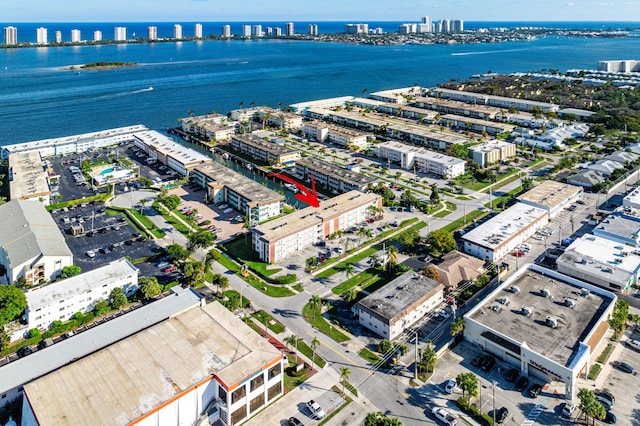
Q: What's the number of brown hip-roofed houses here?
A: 1